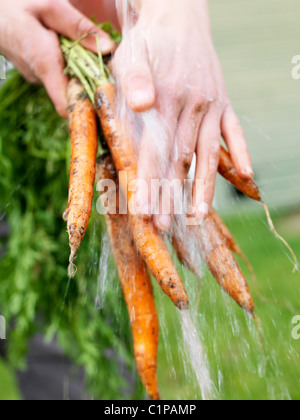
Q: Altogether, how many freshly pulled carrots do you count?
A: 7